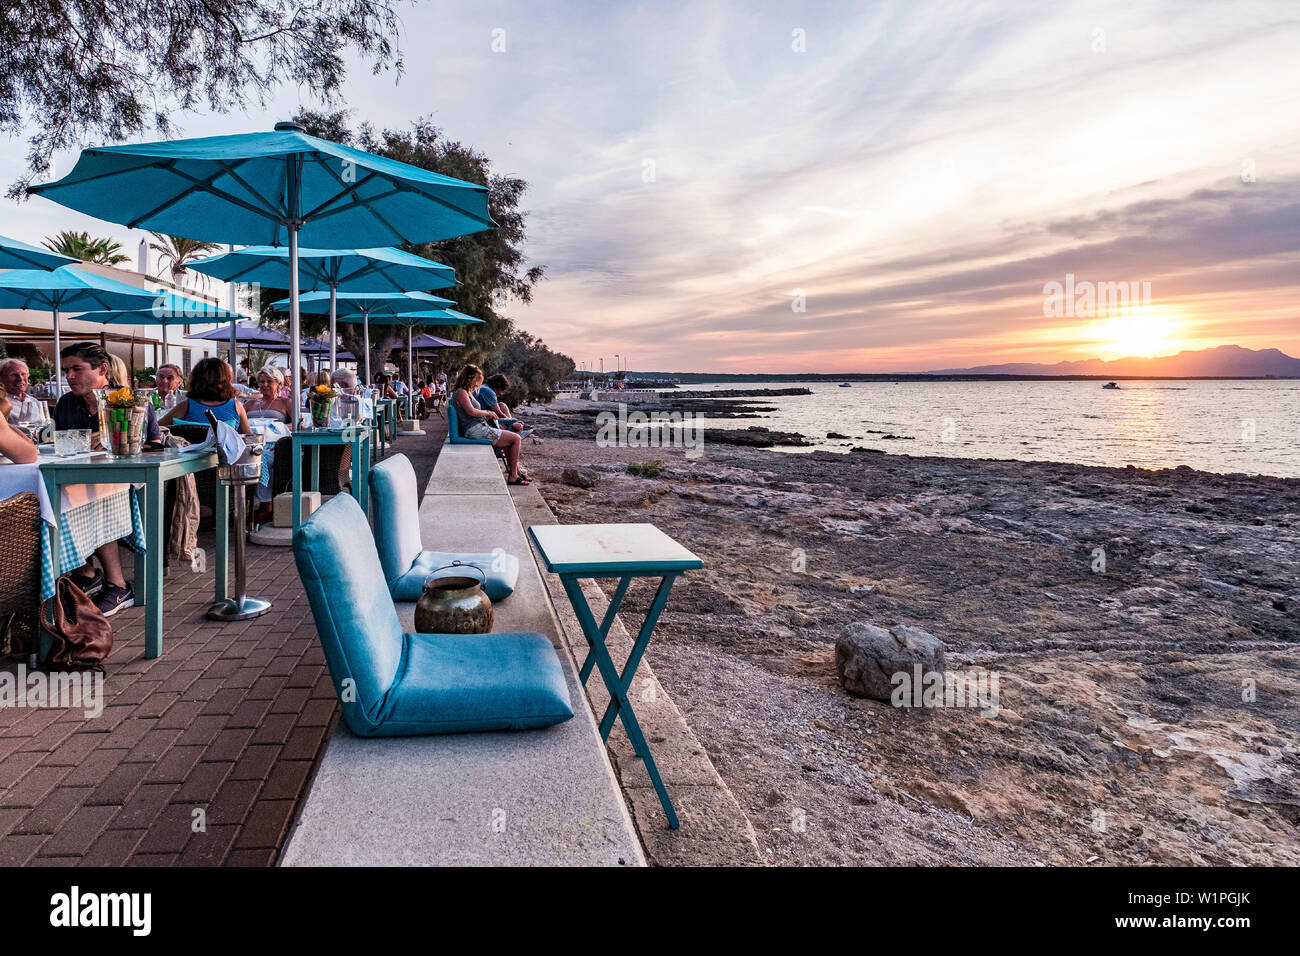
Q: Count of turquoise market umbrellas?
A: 7